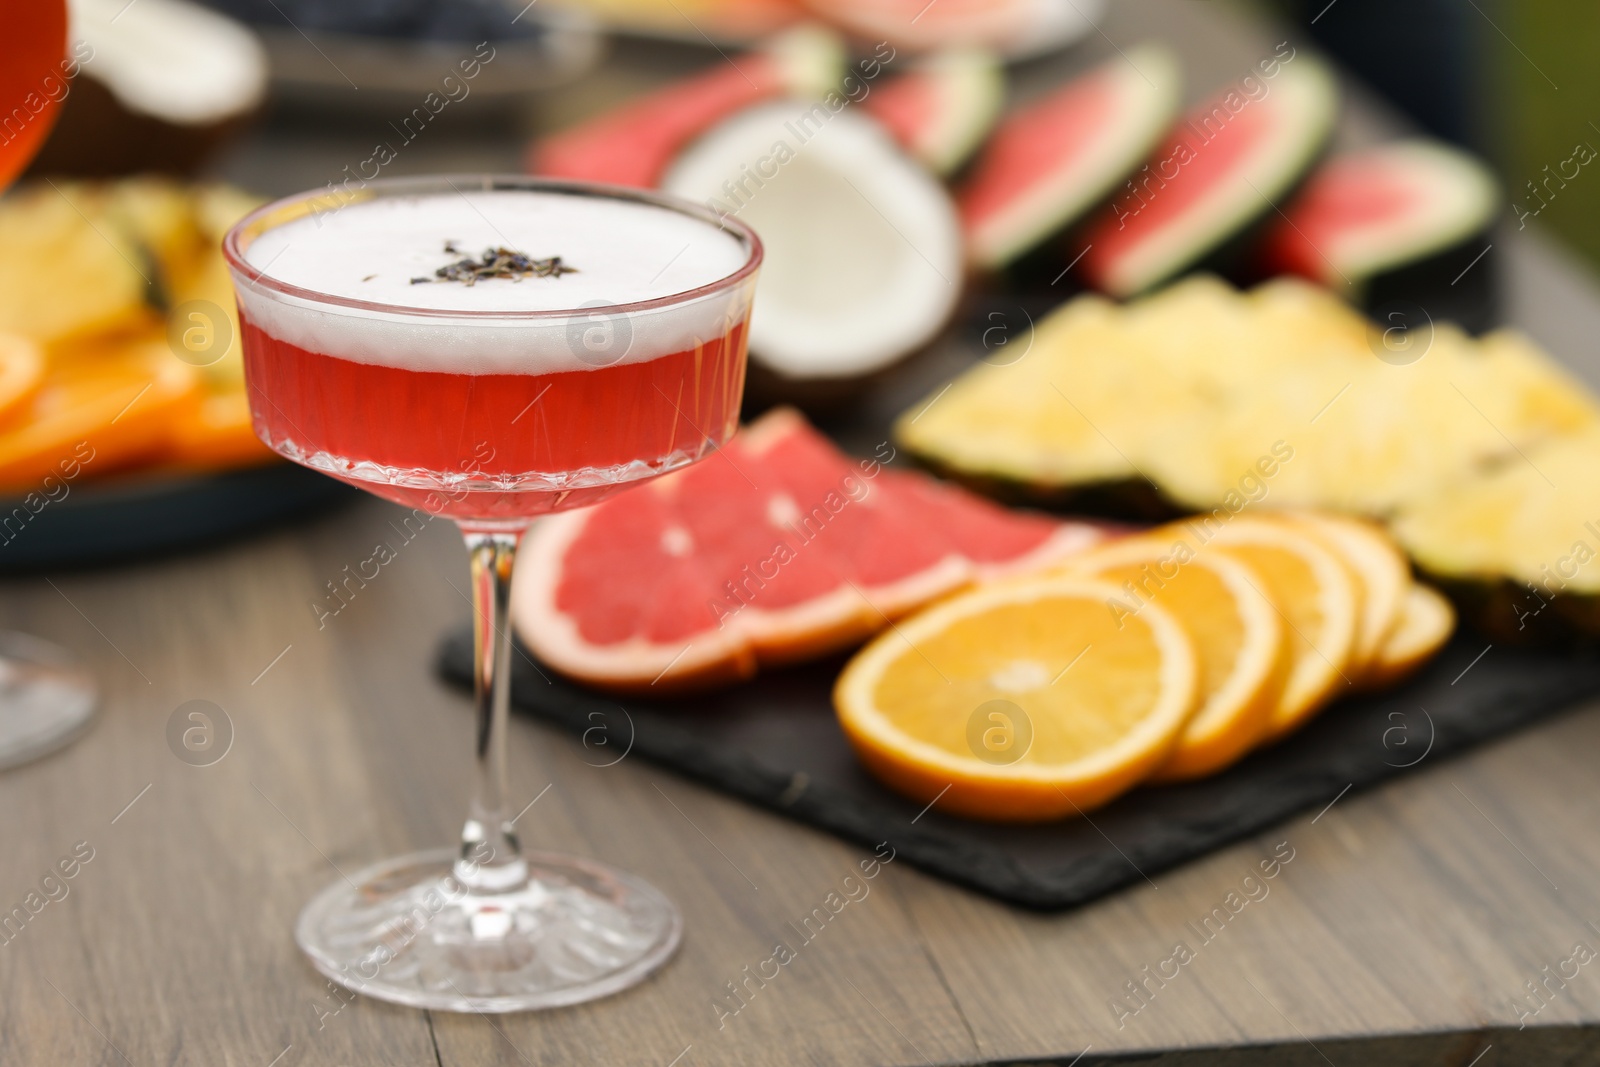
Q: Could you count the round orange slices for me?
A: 5